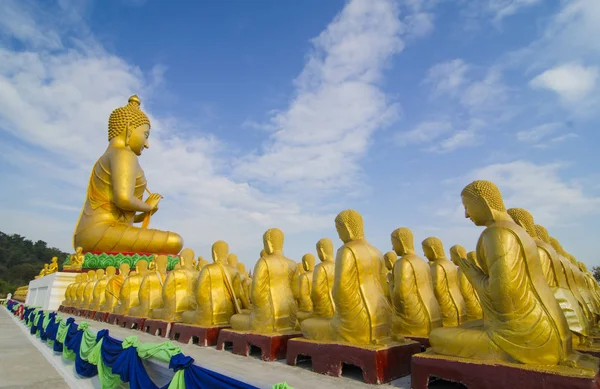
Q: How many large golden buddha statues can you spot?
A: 1